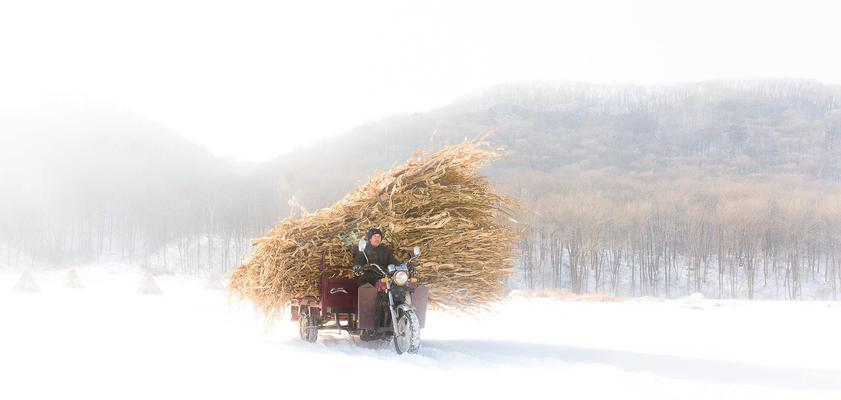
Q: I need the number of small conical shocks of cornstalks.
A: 4